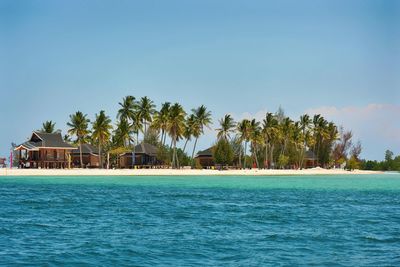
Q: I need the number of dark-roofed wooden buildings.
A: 5